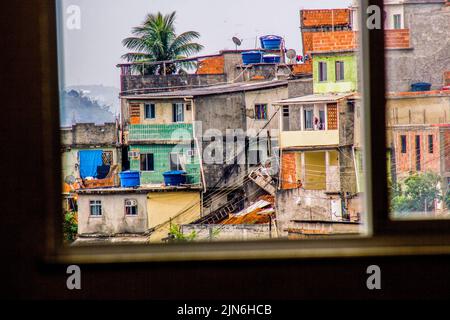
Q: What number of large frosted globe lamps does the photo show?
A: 0